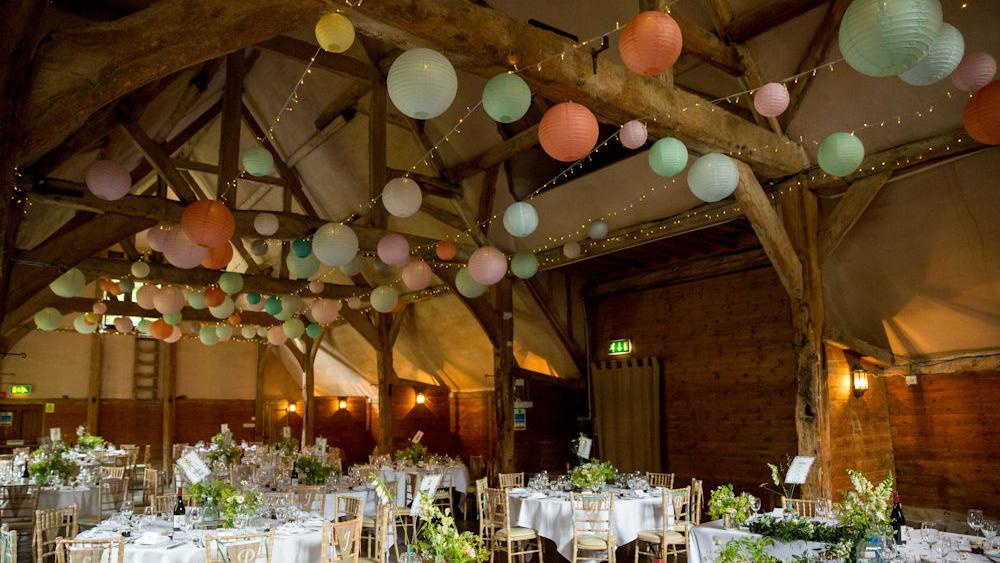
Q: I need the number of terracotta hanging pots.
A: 0